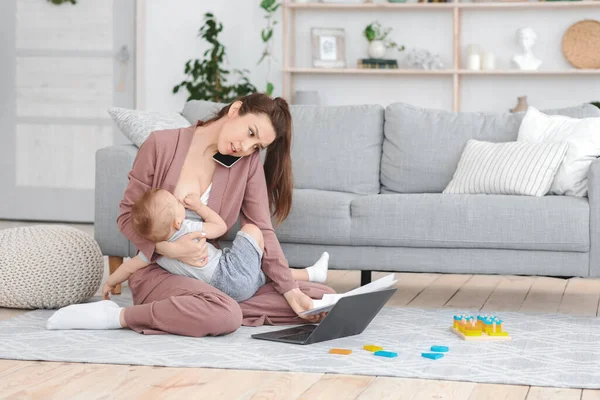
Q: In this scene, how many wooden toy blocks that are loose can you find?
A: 5